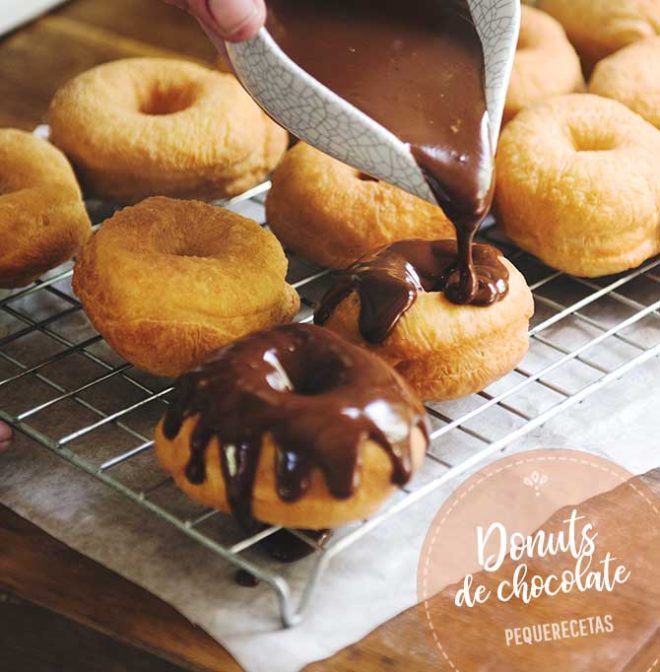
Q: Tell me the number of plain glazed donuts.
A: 8